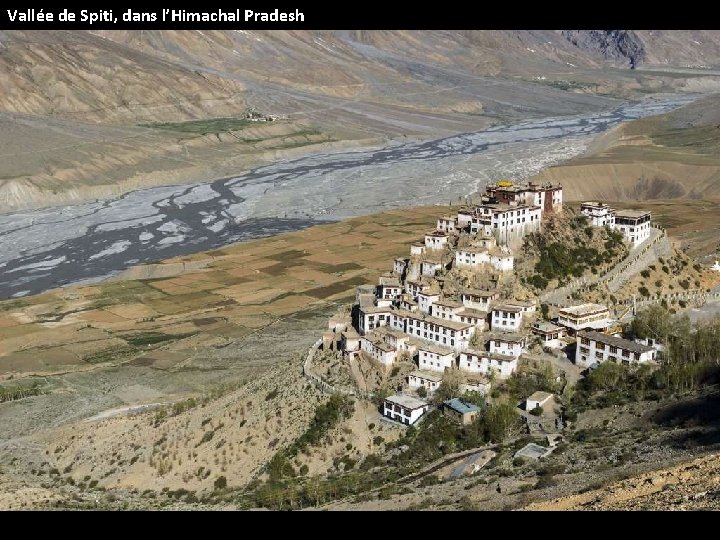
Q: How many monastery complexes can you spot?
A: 1